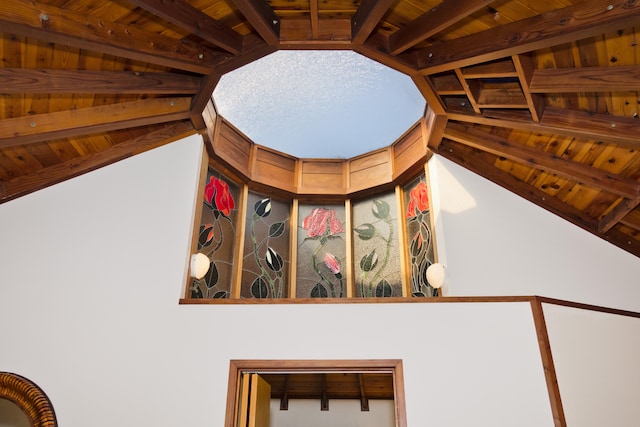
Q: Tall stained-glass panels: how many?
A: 5